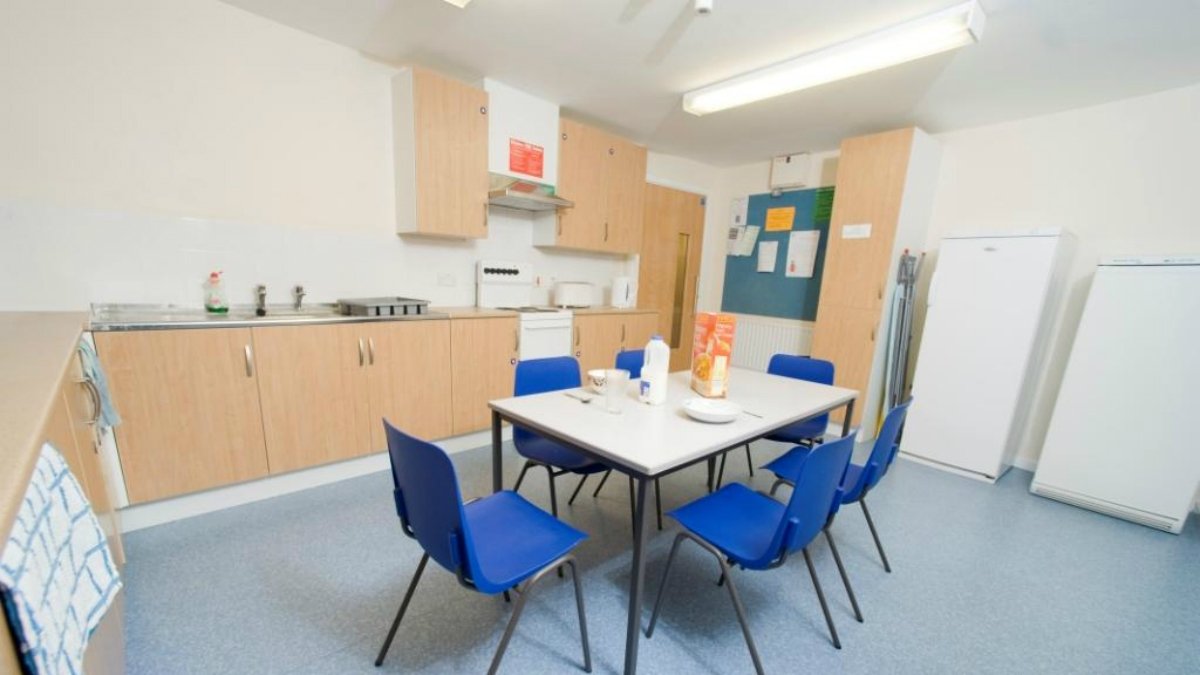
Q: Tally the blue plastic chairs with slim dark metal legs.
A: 6